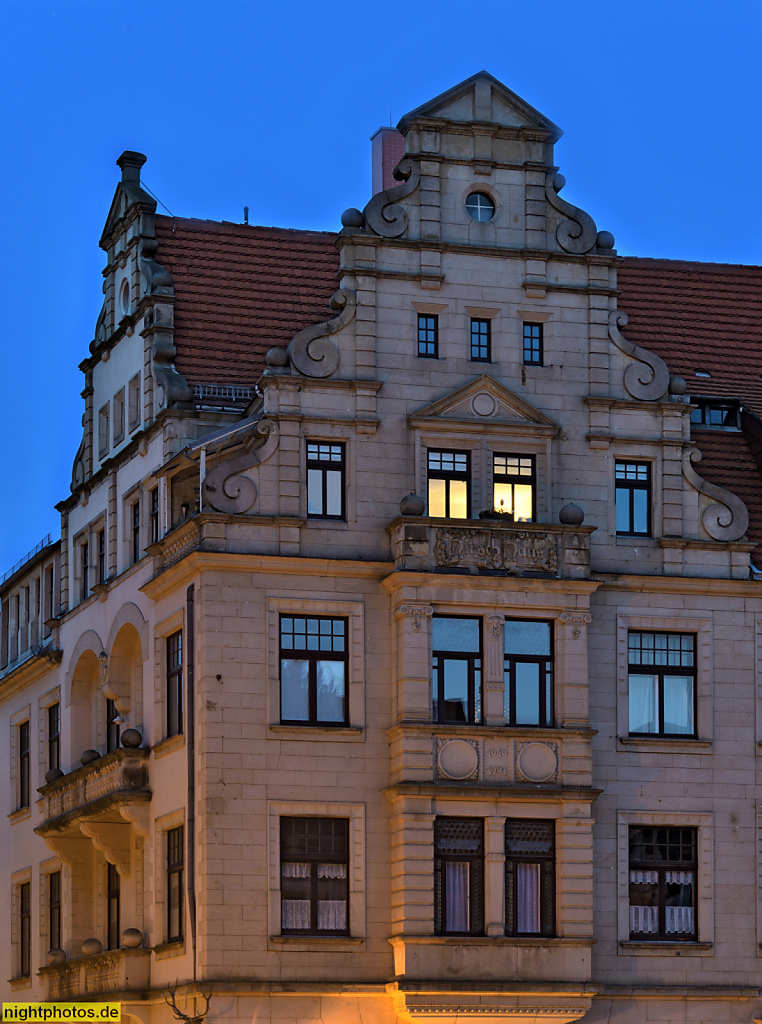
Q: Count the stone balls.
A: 12